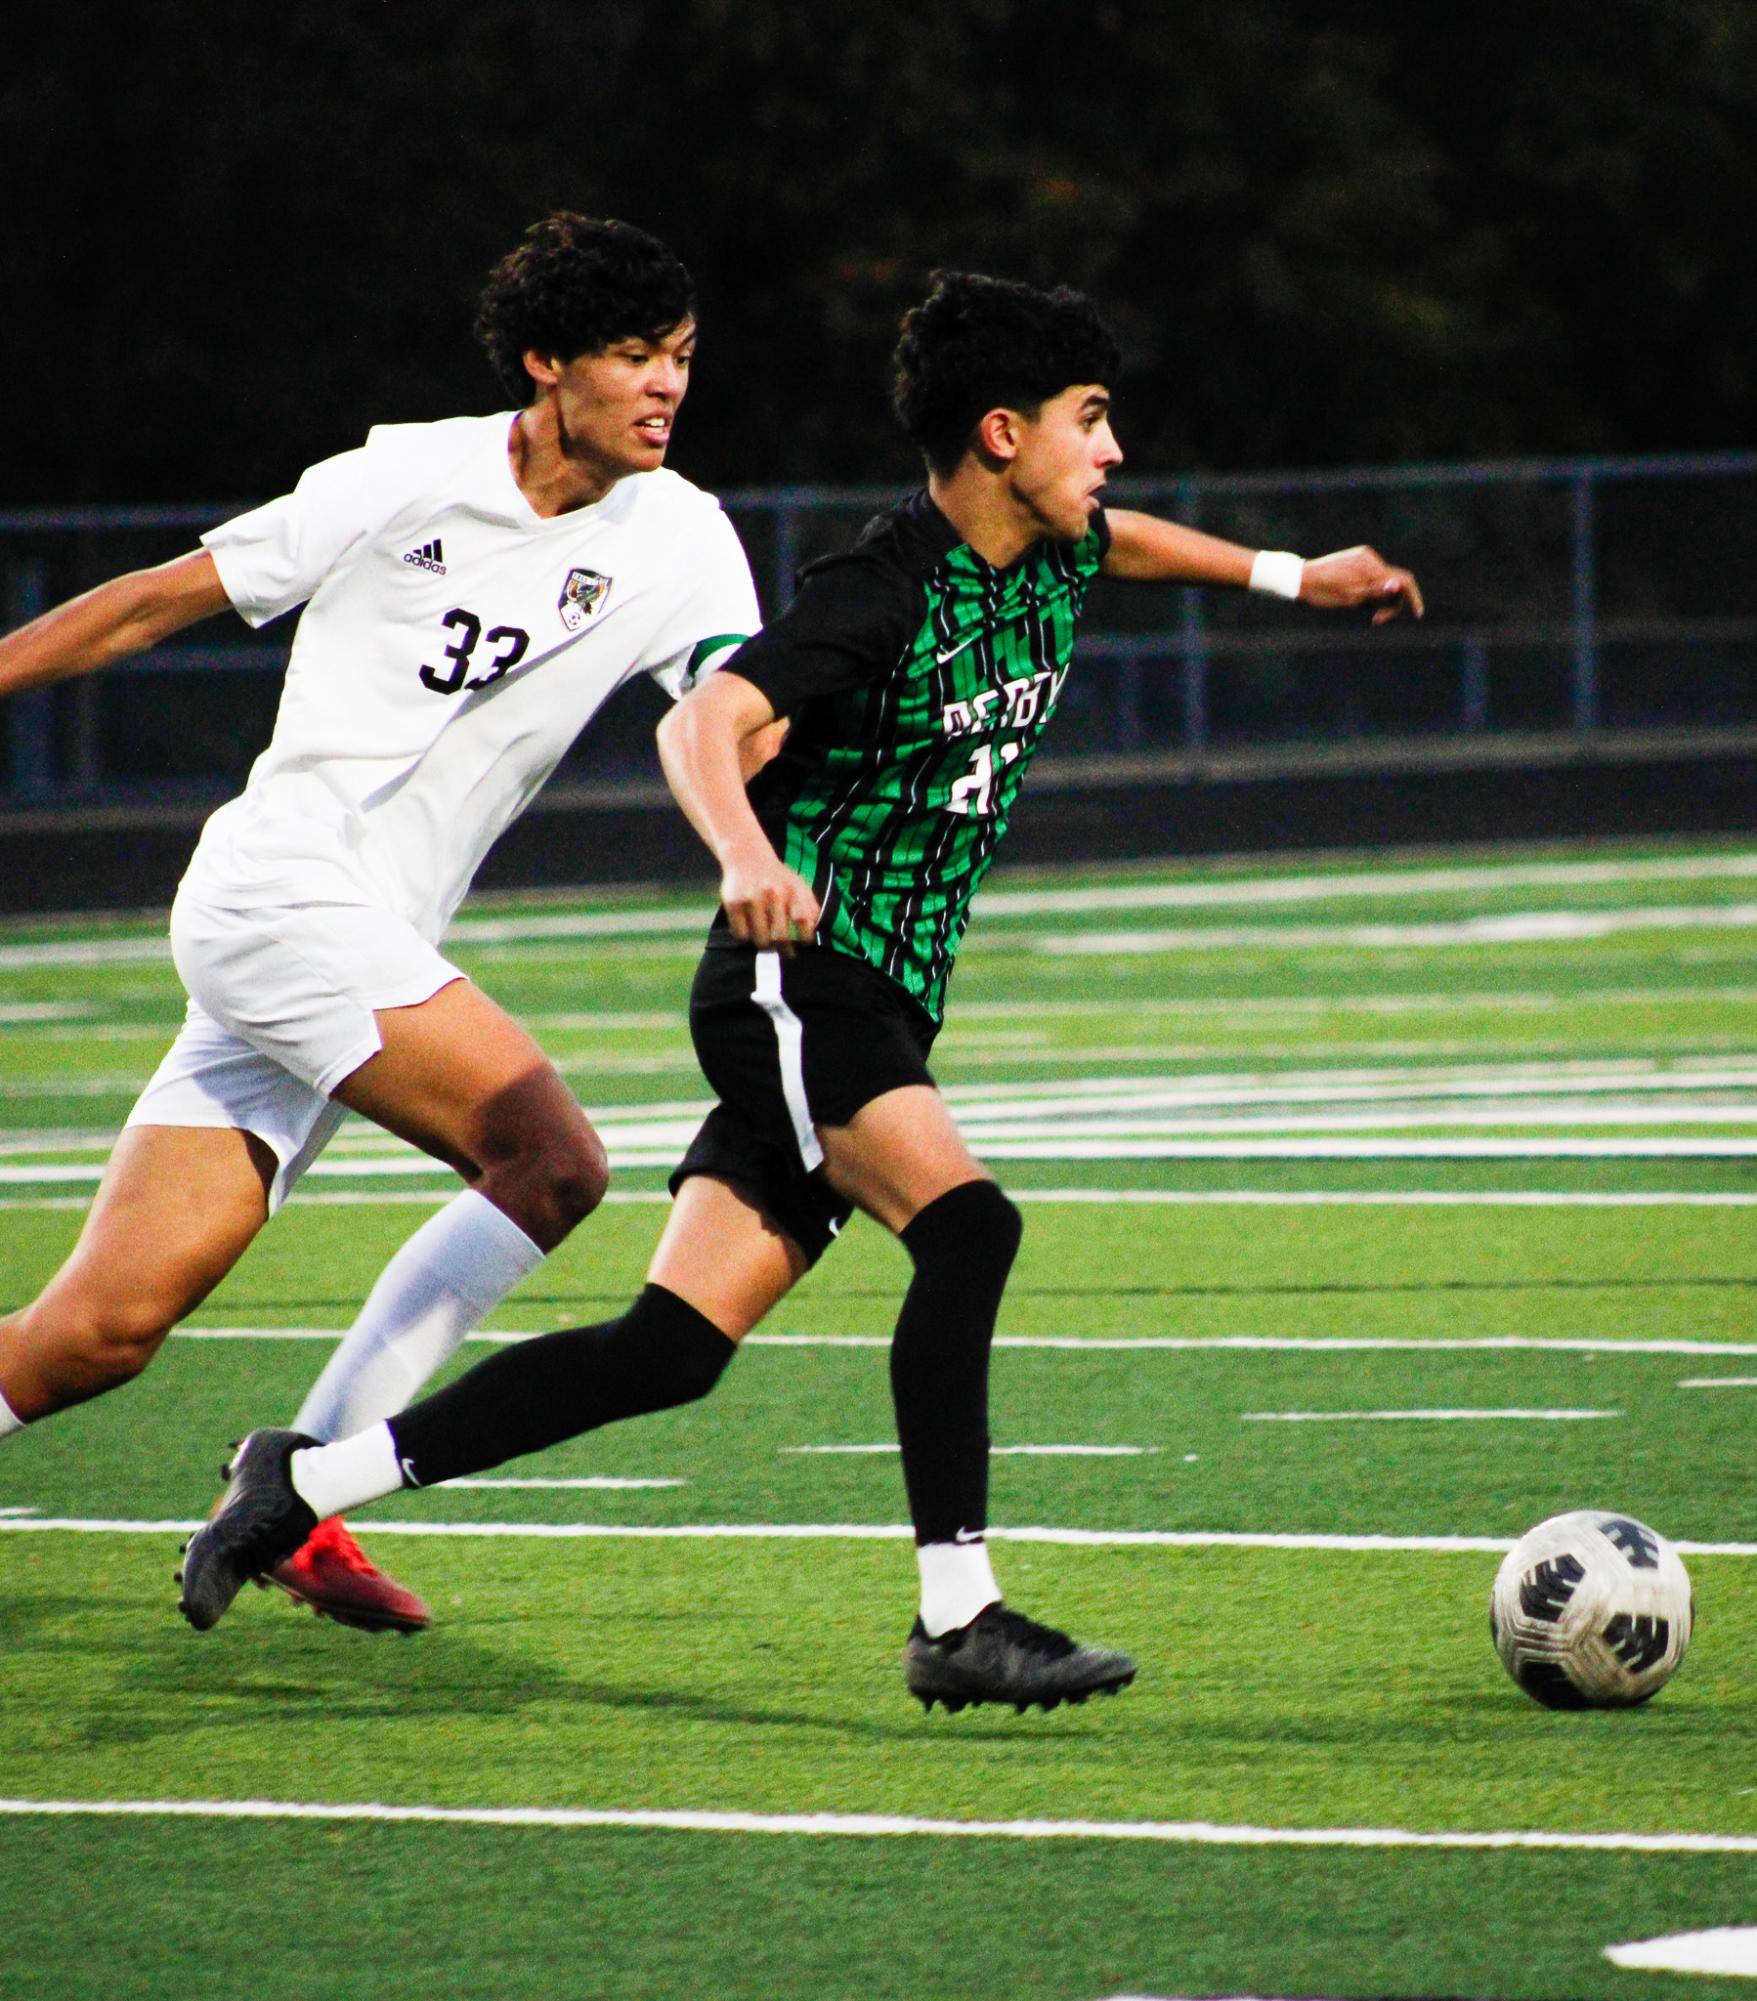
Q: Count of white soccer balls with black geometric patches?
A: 1